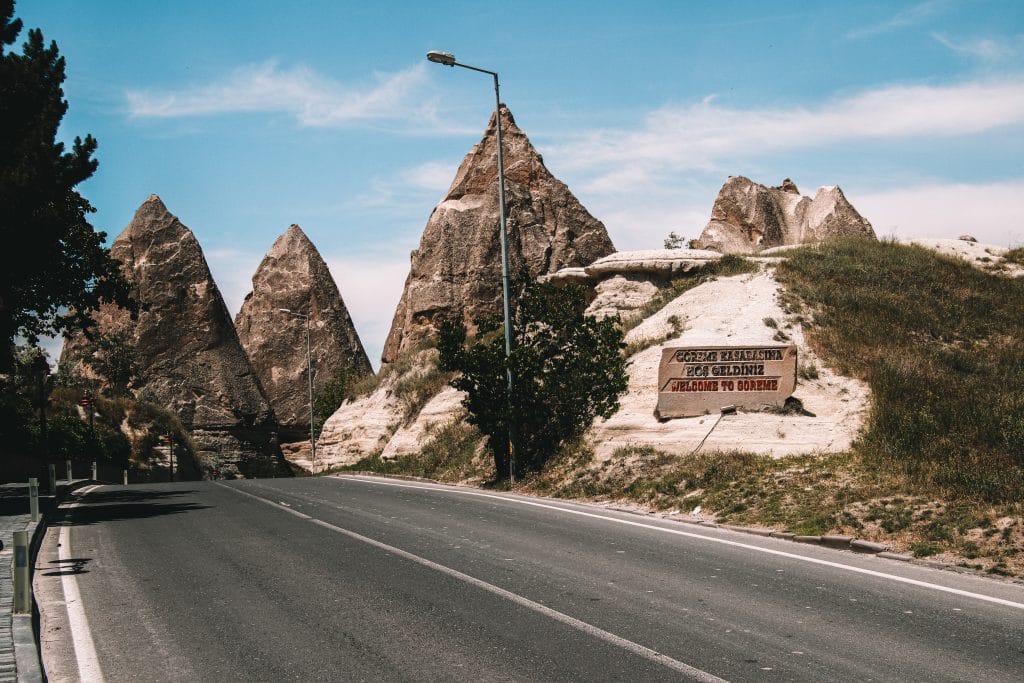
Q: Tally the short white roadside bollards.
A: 6